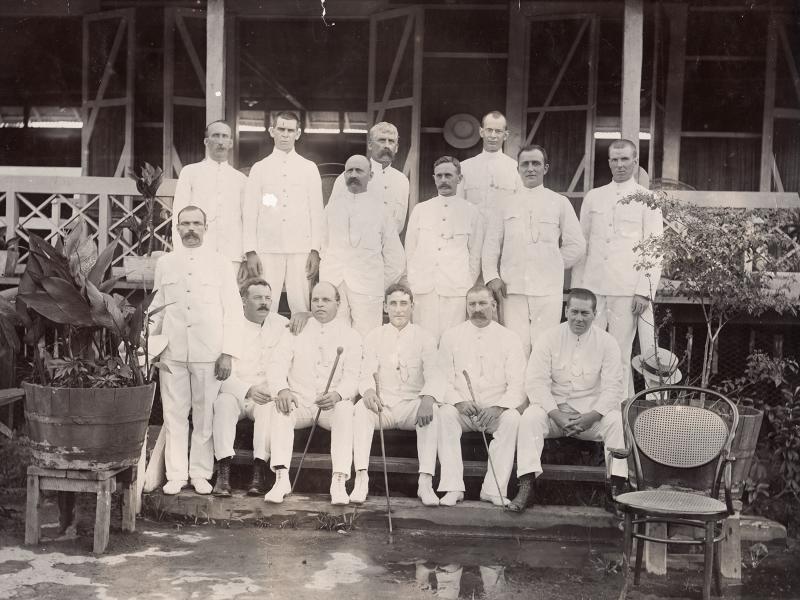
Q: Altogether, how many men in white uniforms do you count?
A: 14